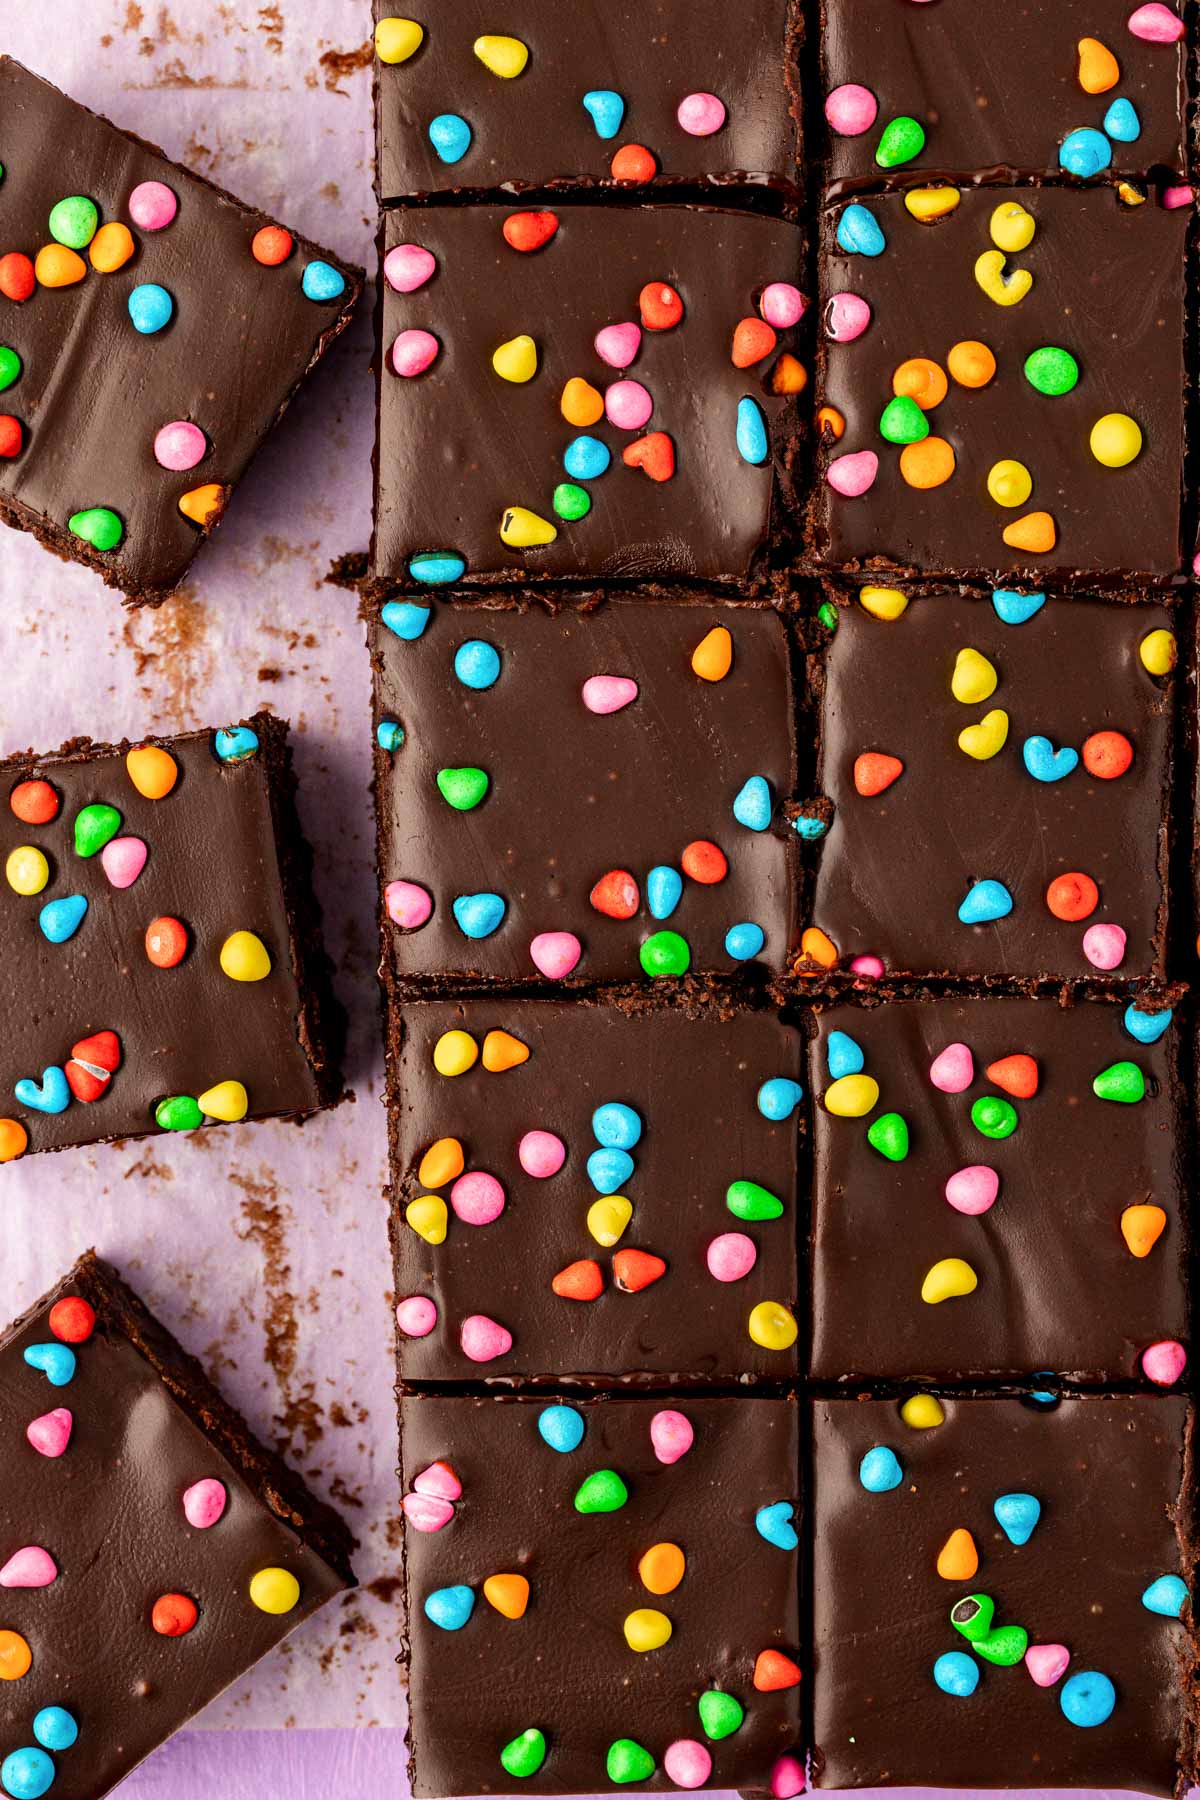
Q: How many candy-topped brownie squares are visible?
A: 13